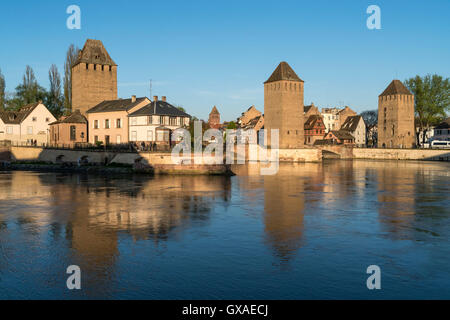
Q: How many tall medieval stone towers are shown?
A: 3